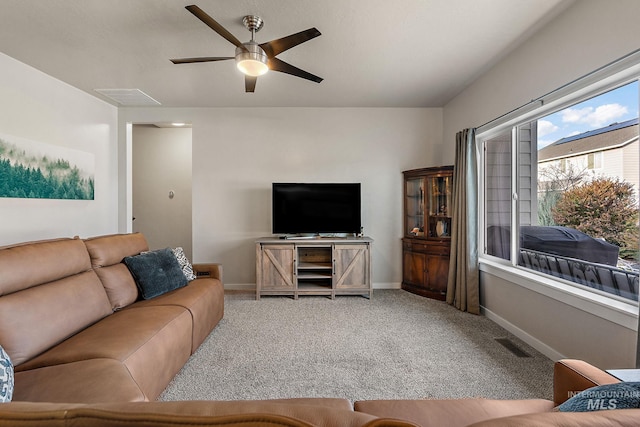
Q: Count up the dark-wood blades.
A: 5